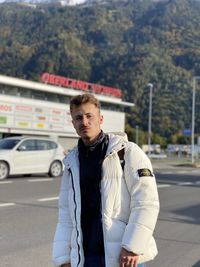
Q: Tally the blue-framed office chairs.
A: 0